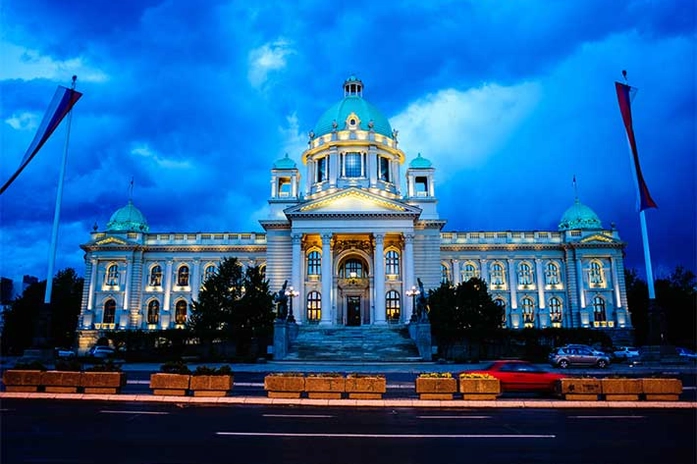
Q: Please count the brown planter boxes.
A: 13